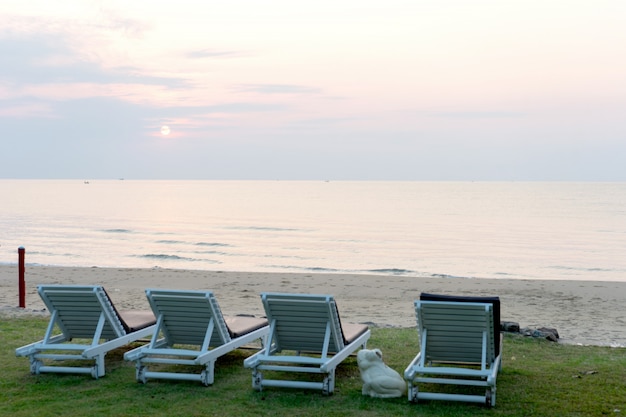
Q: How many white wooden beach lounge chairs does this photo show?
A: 4